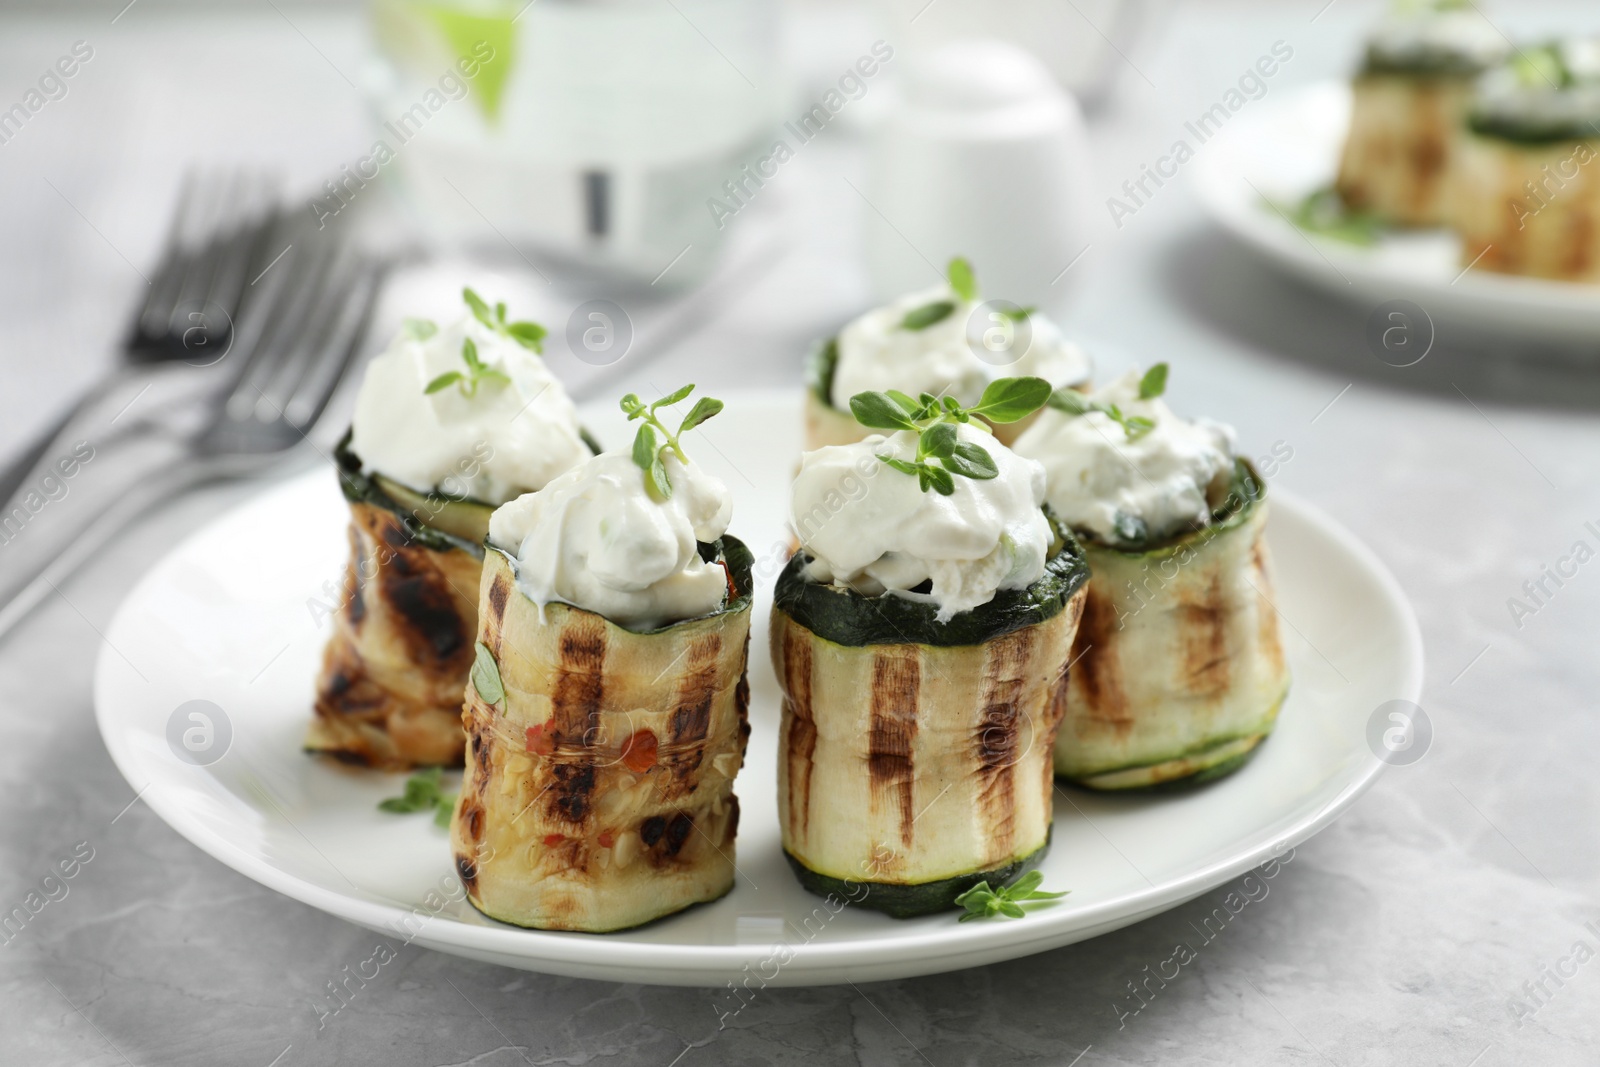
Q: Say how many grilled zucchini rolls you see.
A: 7